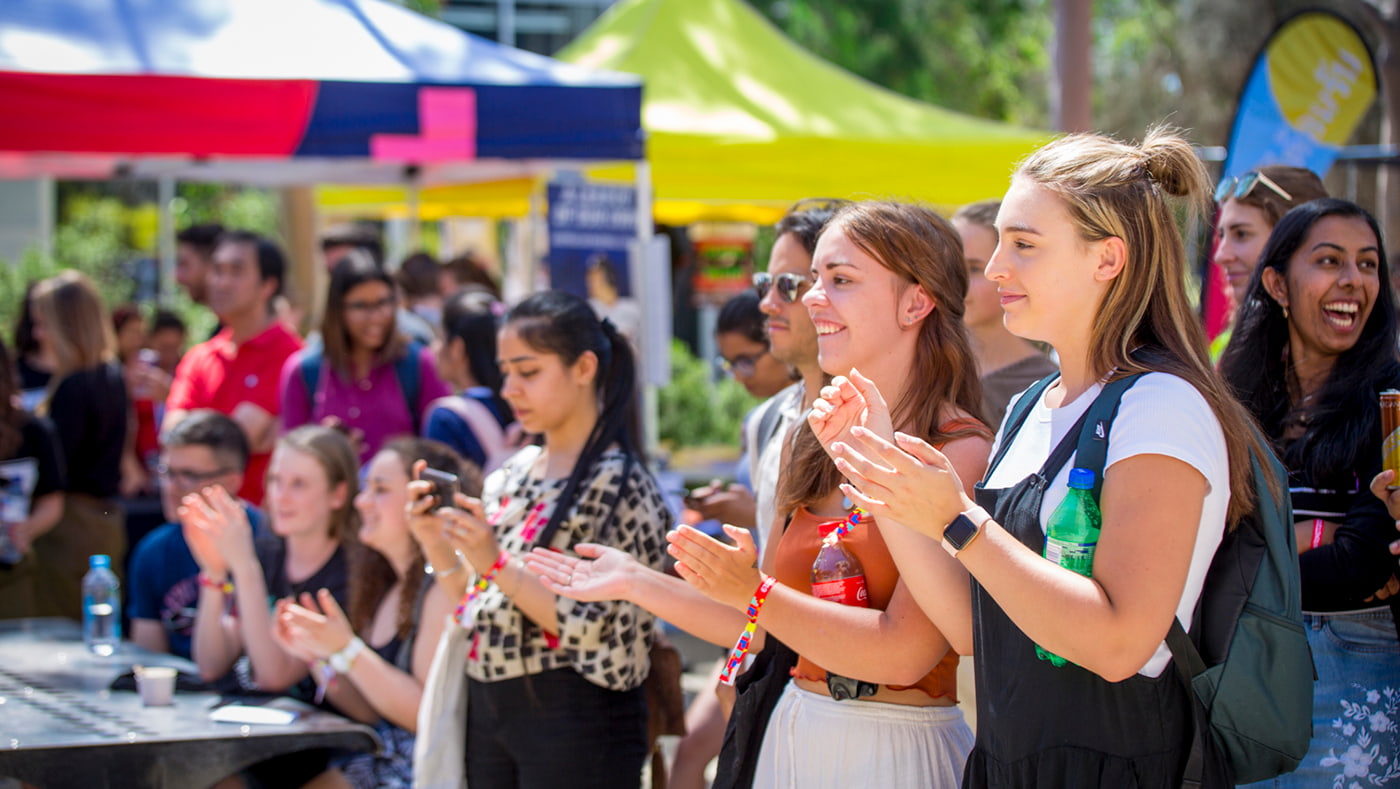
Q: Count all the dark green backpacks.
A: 1